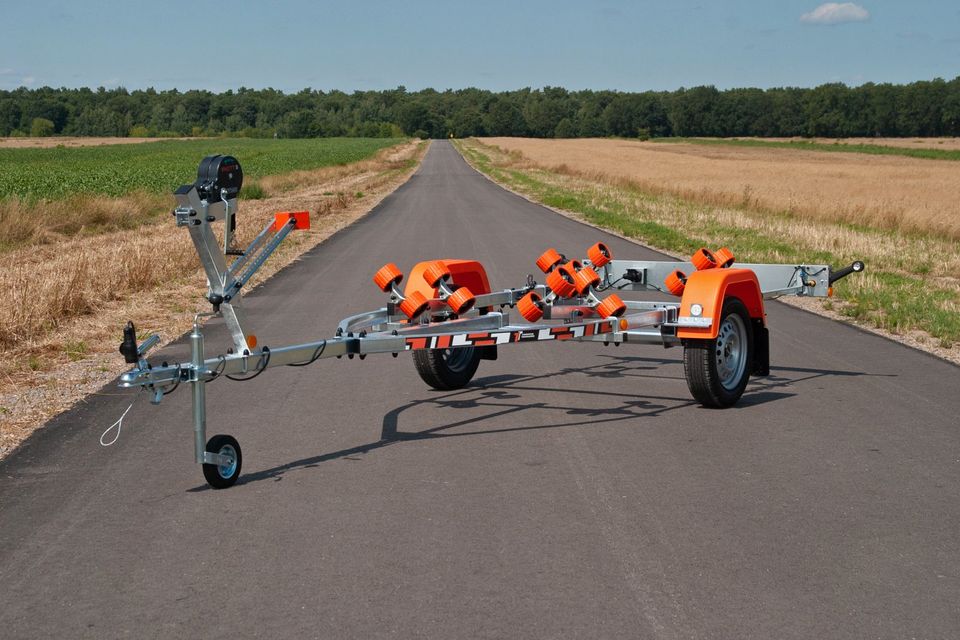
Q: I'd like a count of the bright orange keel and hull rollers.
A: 14